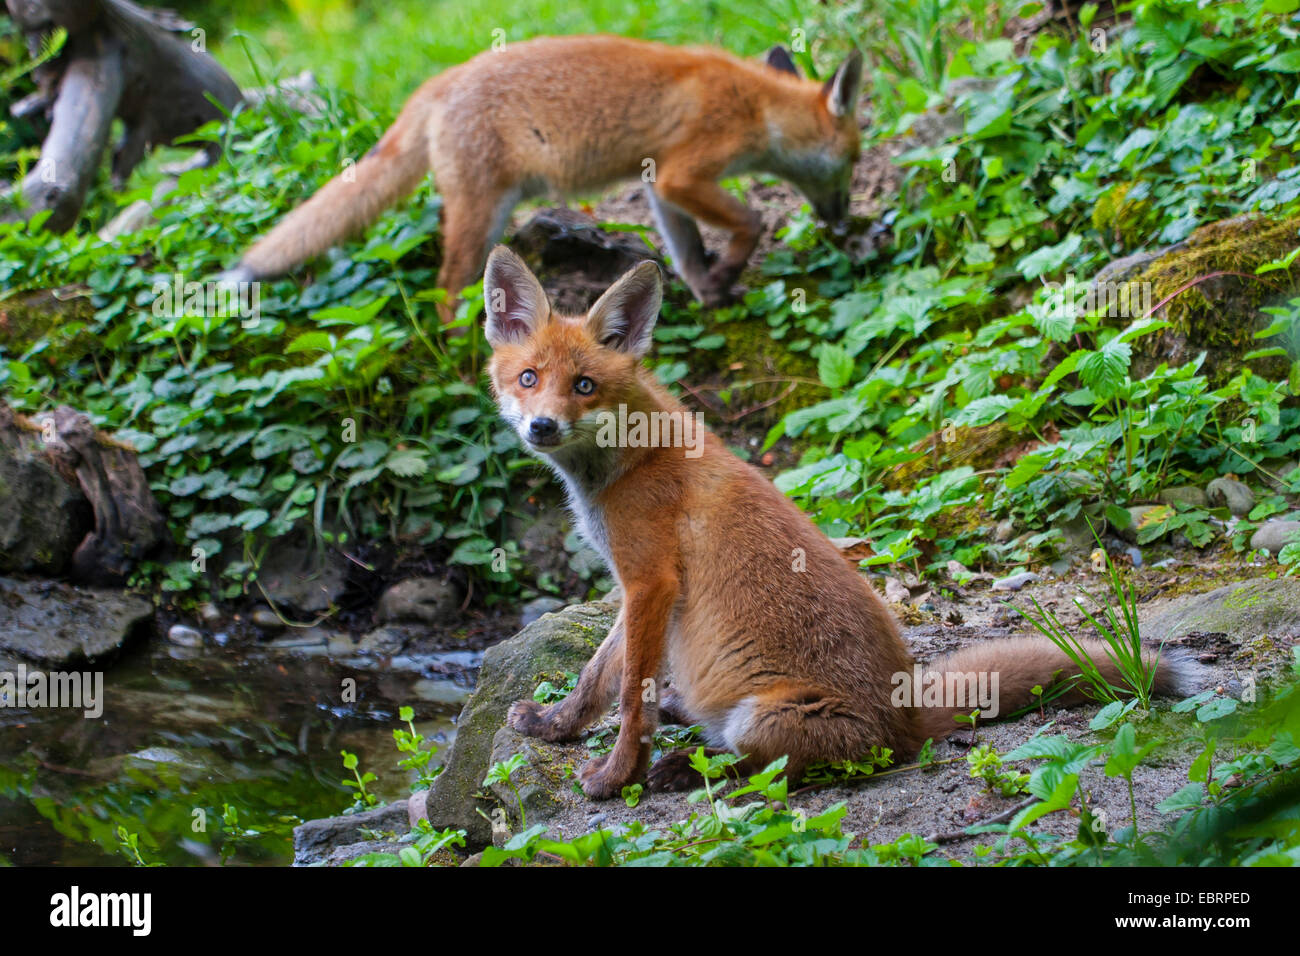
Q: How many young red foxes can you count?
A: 2